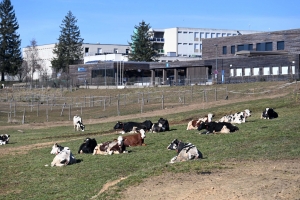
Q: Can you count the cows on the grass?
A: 13